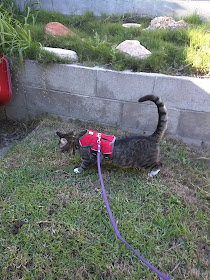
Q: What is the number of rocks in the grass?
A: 5